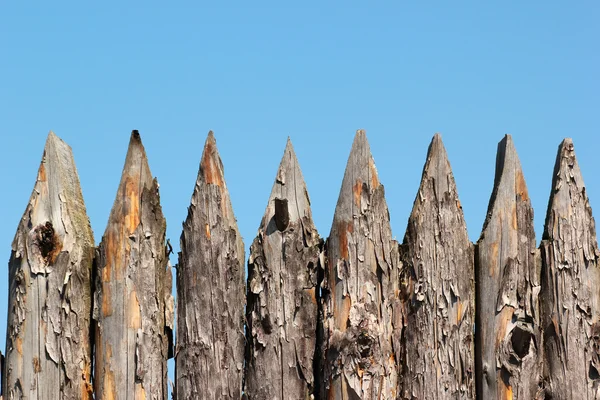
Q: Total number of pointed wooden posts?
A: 8